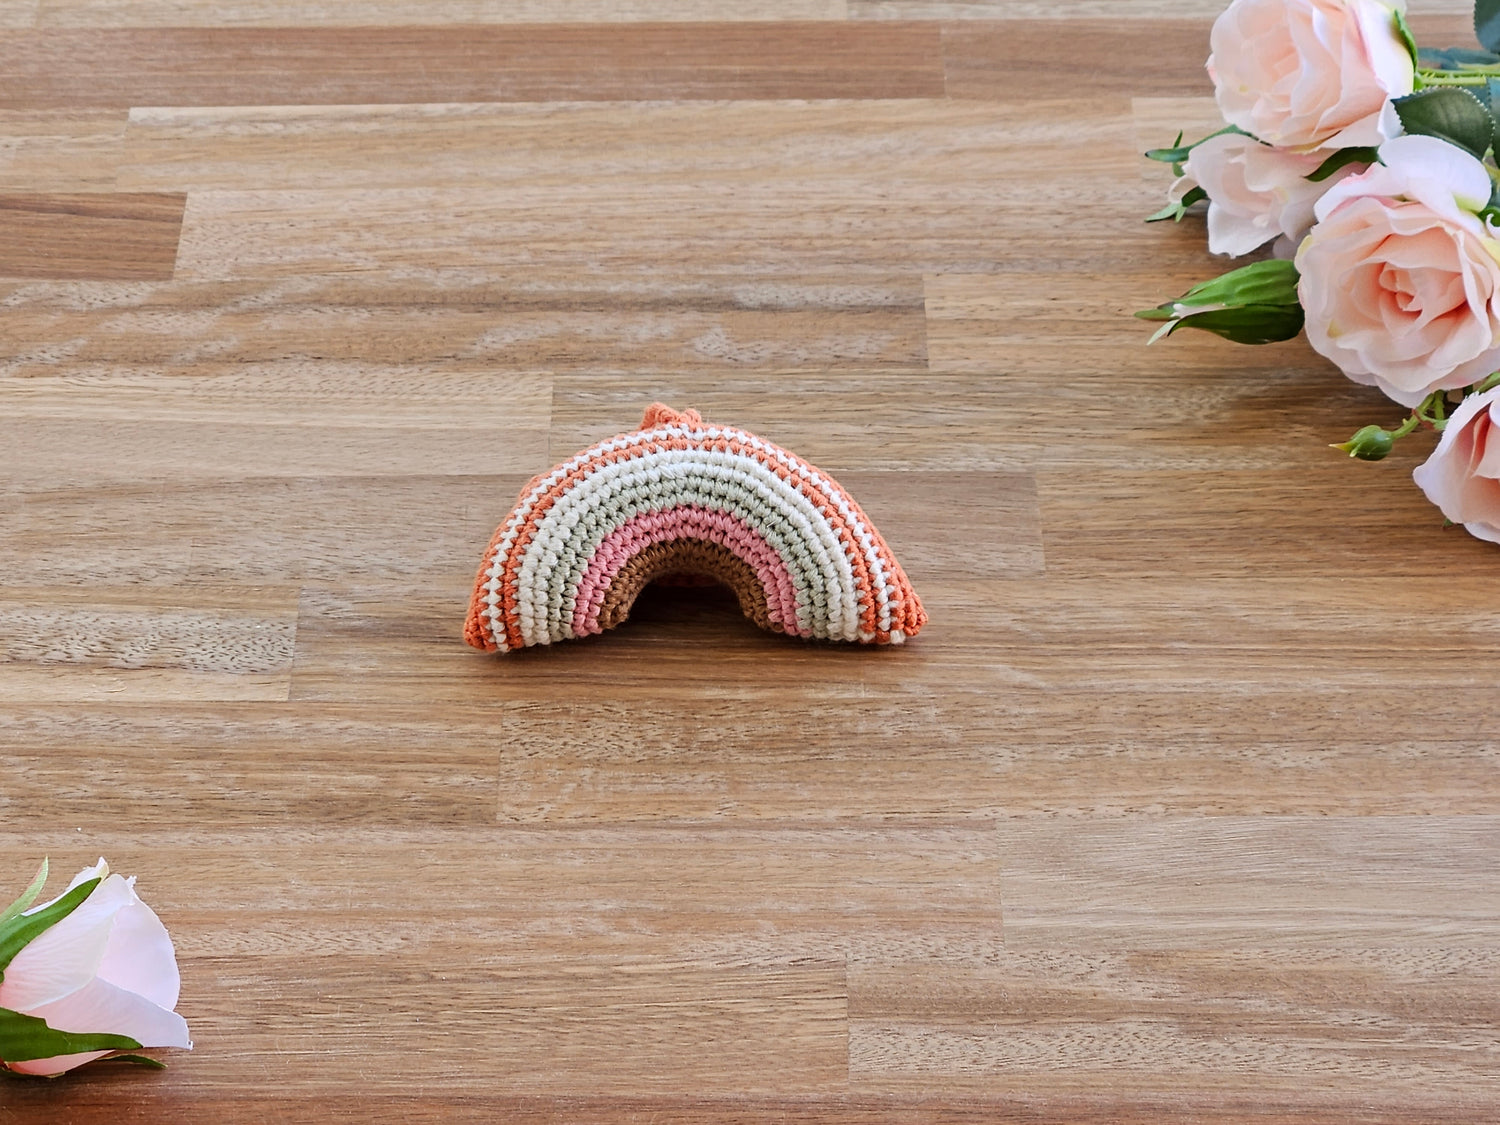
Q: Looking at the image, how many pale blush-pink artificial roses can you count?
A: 5